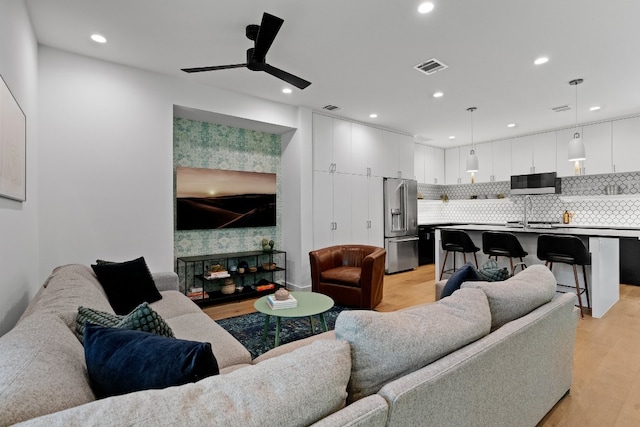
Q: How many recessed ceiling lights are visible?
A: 9